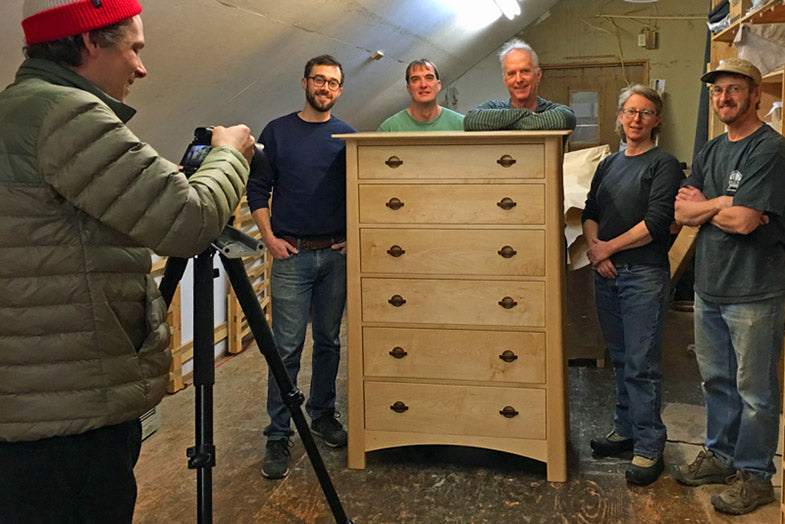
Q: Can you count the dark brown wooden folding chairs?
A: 0